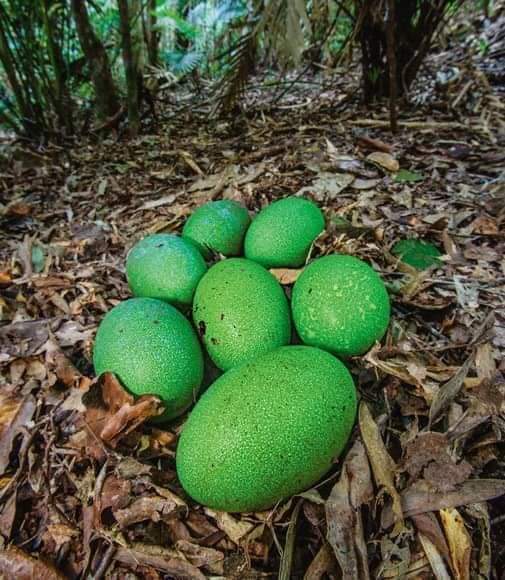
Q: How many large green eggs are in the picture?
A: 7